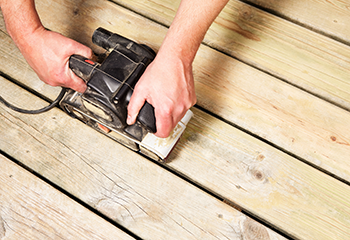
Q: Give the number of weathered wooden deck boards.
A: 6